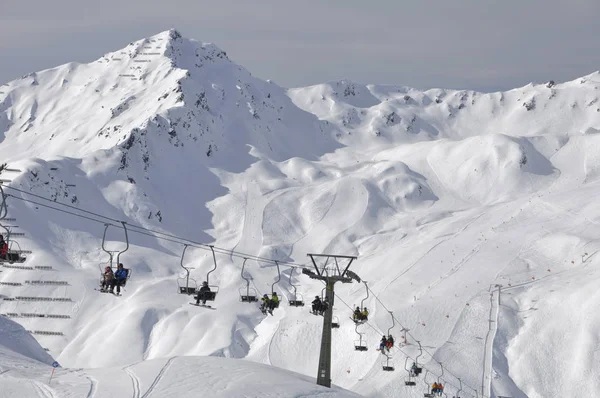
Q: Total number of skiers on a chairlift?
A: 15